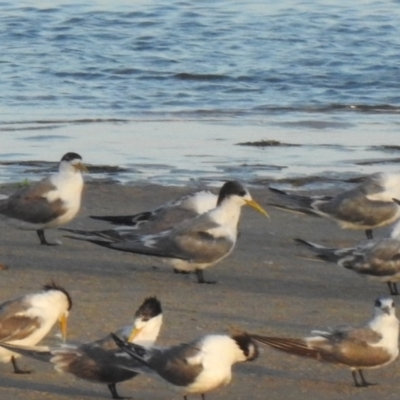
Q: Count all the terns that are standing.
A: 9